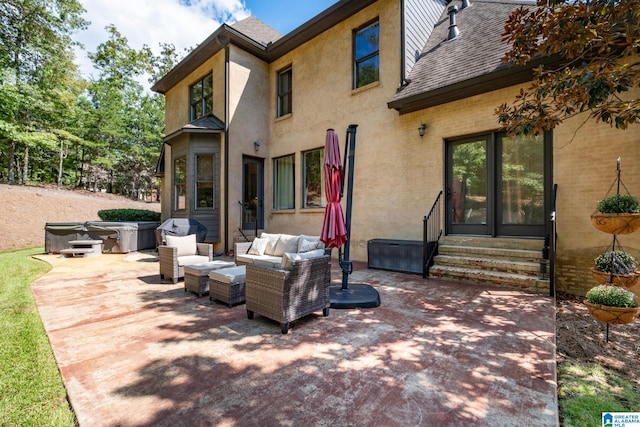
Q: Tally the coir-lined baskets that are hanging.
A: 3